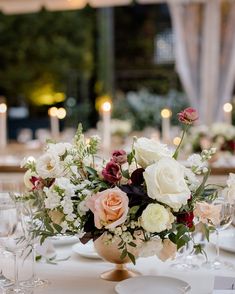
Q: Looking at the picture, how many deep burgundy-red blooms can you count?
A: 5